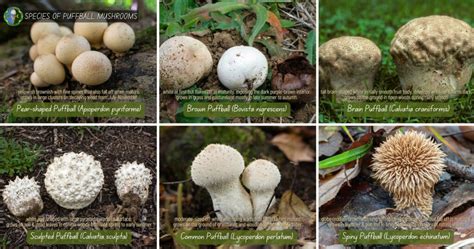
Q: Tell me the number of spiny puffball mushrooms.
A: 1